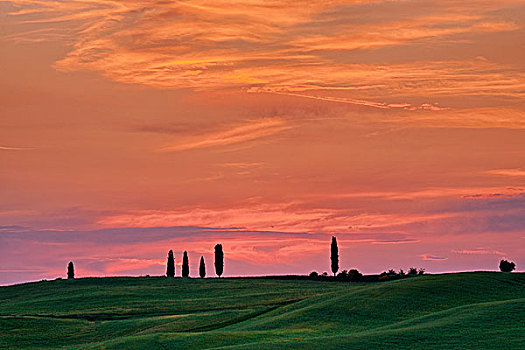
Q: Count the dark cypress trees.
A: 6